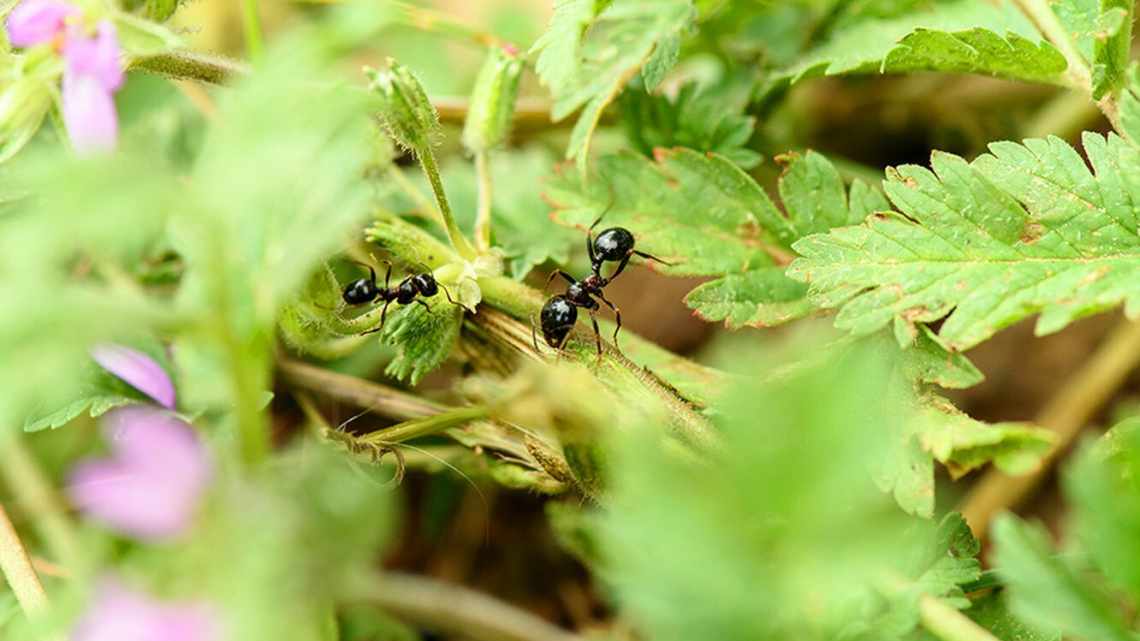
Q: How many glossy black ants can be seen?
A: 2